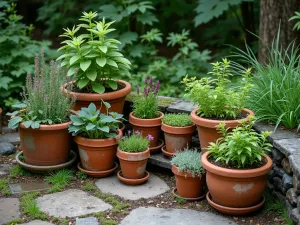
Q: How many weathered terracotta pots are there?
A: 9